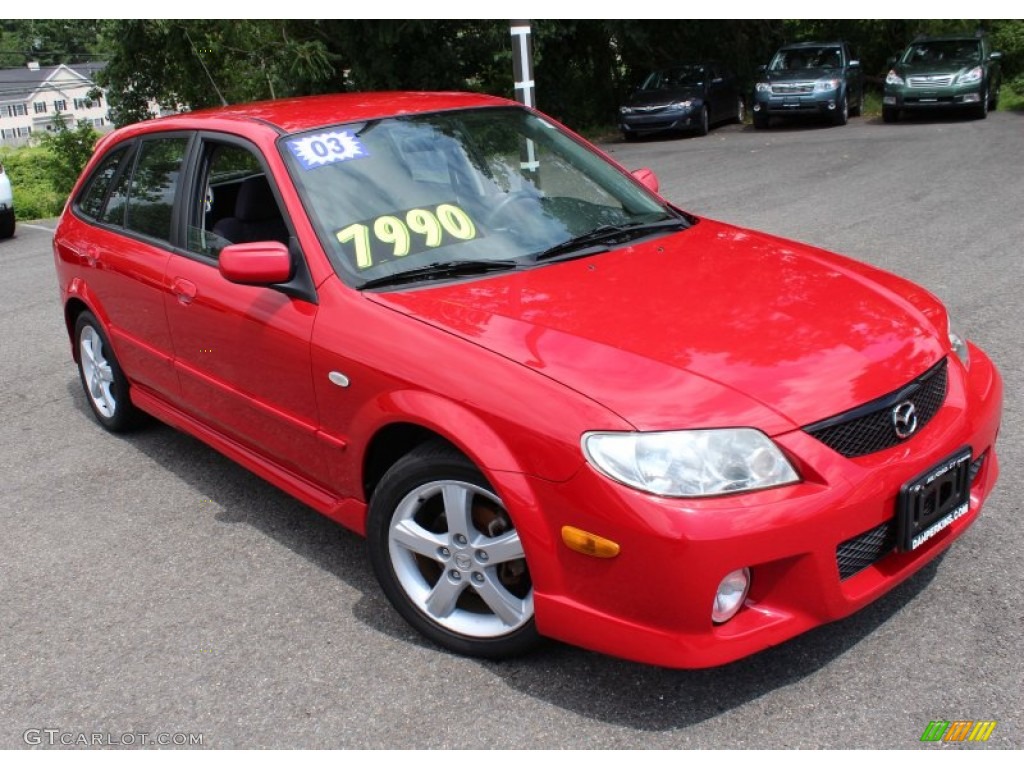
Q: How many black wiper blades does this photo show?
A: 2